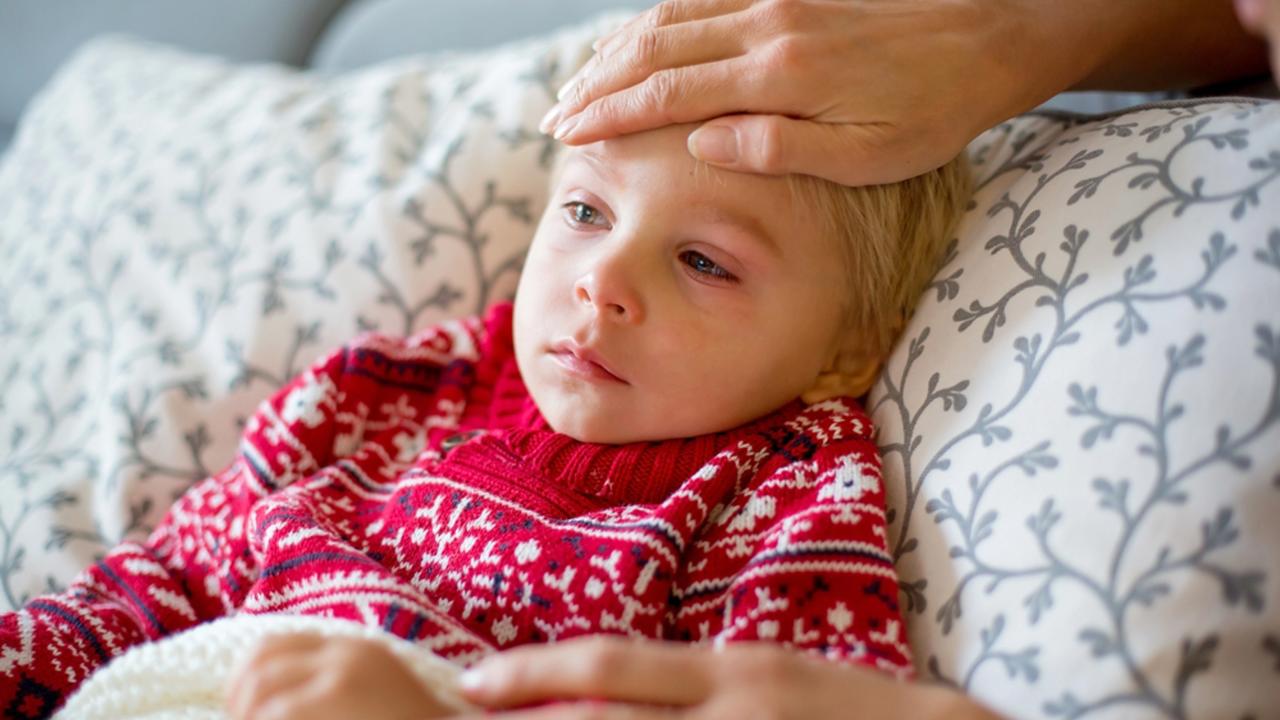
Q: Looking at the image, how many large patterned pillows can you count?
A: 2